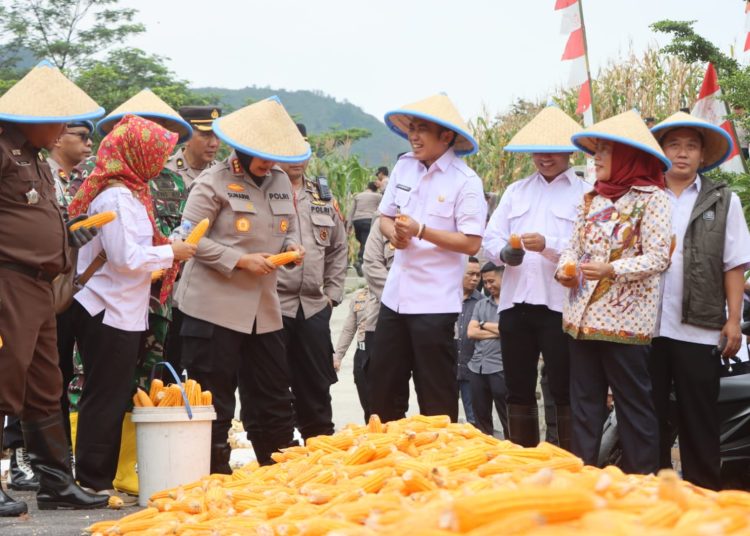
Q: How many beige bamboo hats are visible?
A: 7